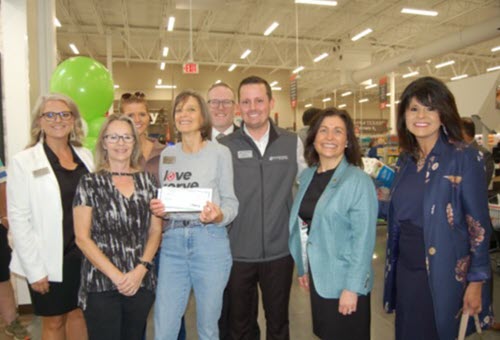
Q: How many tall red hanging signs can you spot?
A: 2